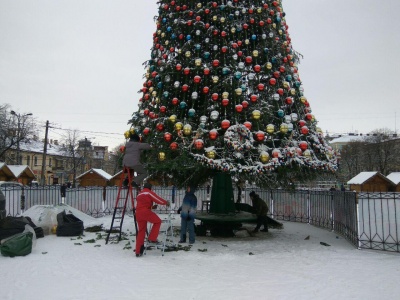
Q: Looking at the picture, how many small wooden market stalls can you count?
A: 6